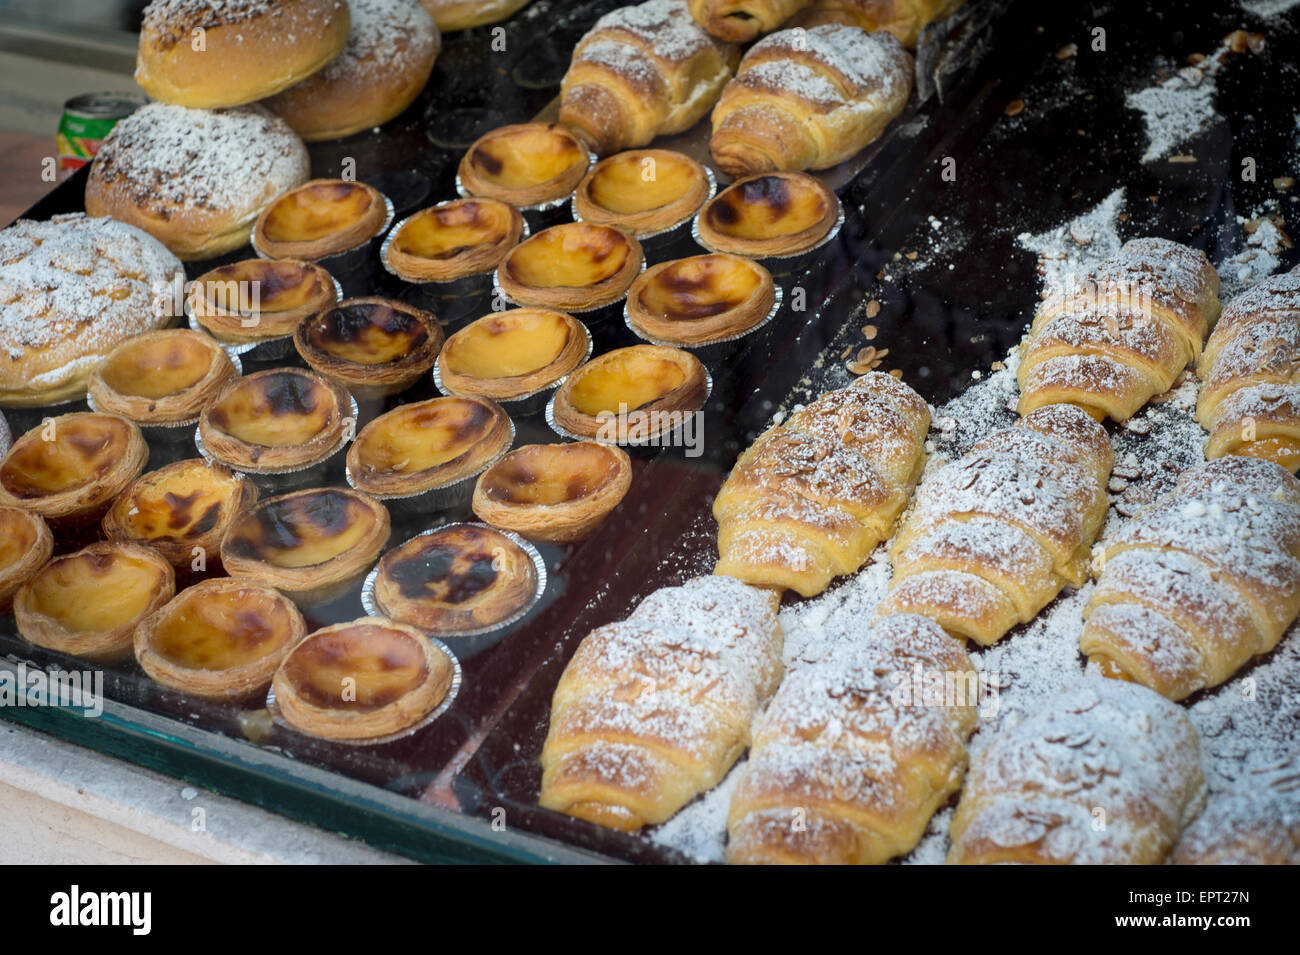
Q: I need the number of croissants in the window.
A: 13